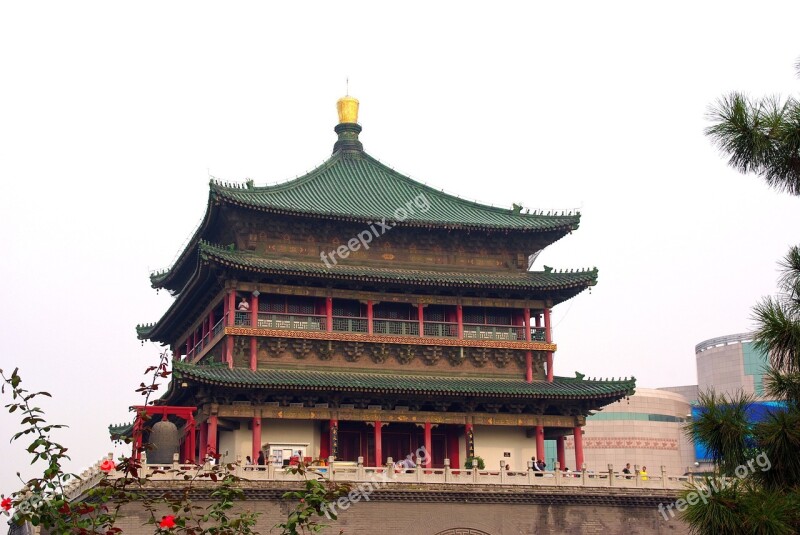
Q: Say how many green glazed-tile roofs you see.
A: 3